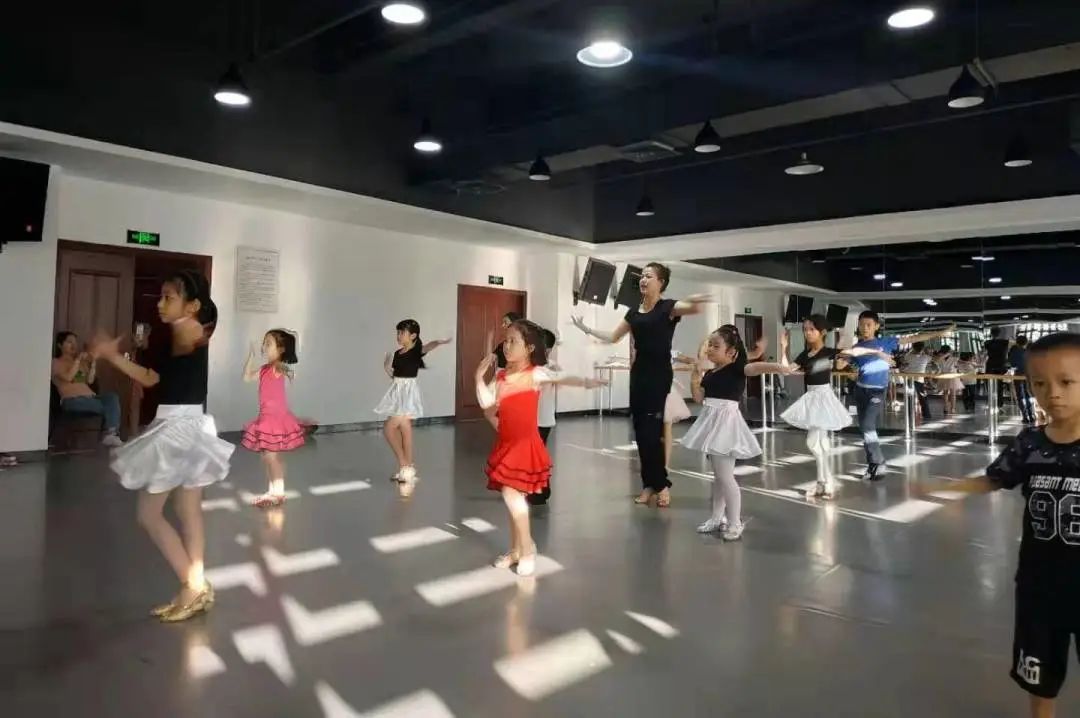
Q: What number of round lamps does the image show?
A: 11